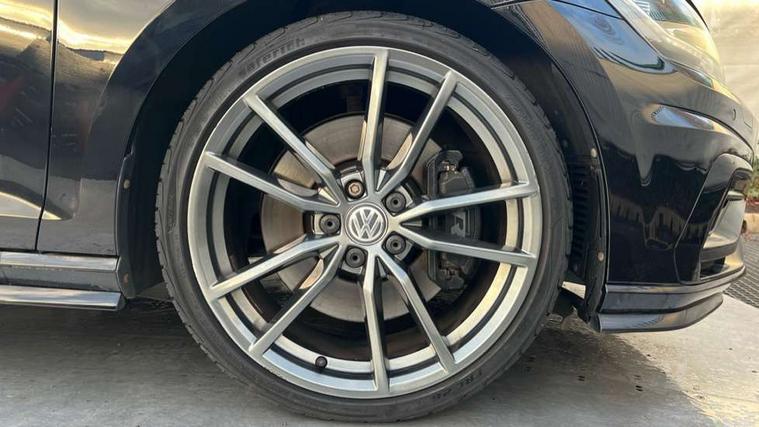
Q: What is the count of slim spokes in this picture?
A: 10